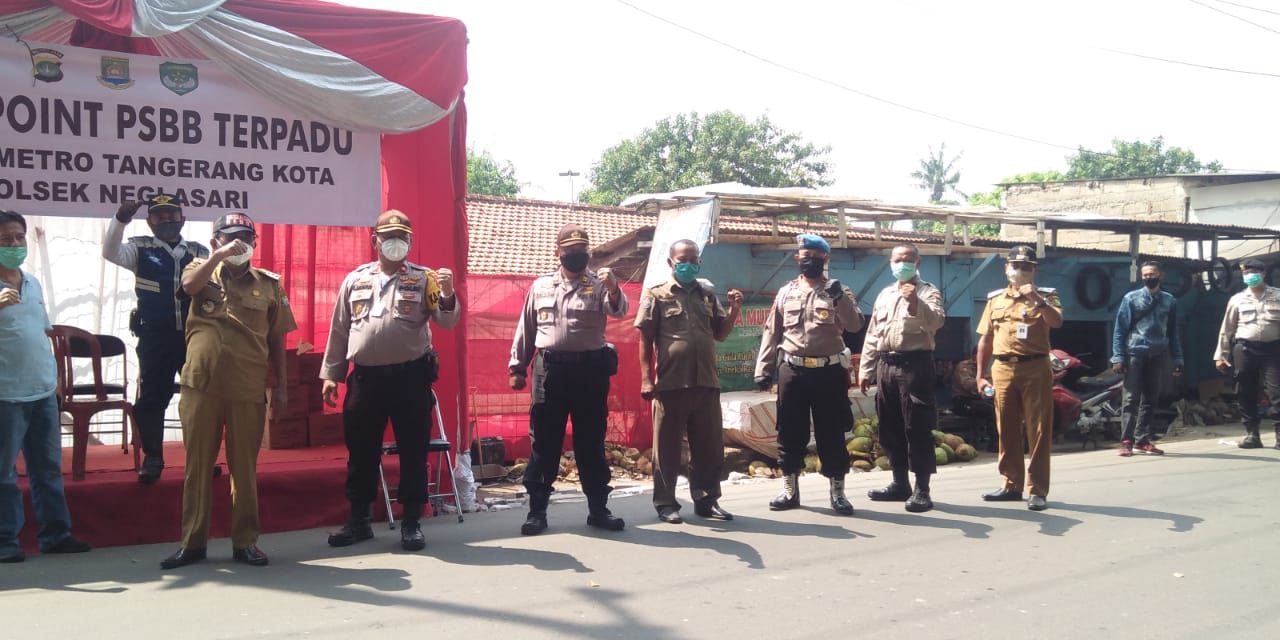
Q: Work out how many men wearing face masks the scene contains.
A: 11